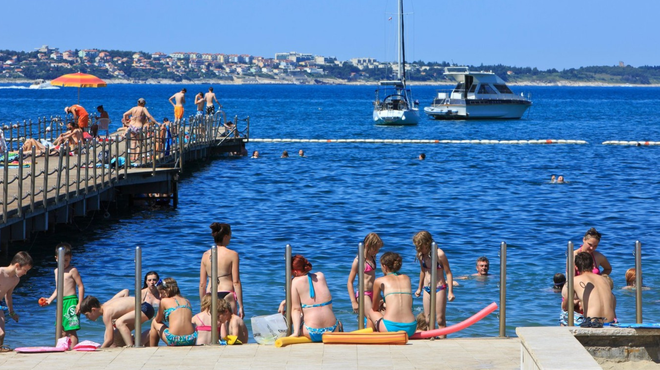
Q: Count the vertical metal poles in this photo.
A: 9